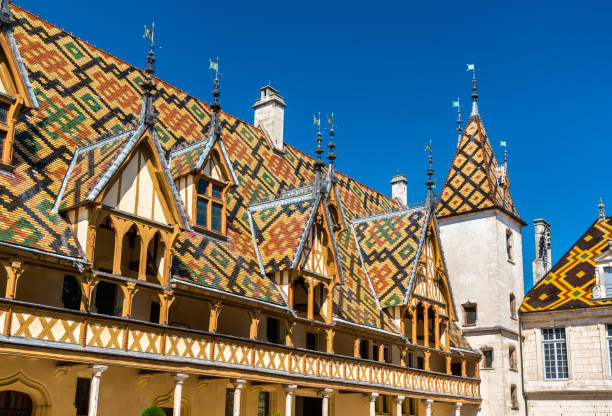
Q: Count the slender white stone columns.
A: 9